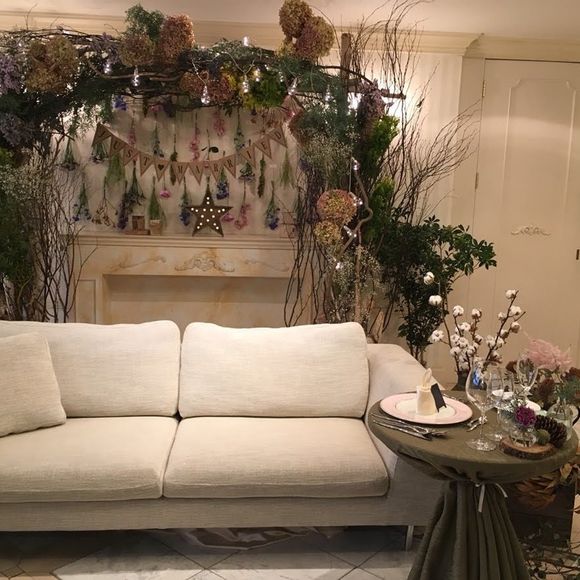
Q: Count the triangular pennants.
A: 12